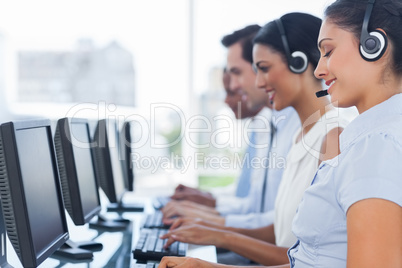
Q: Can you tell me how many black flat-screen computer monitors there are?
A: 4